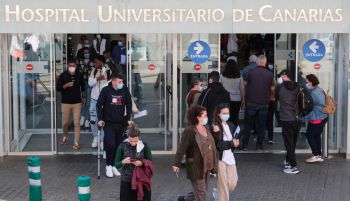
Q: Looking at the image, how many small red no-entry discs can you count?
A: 4